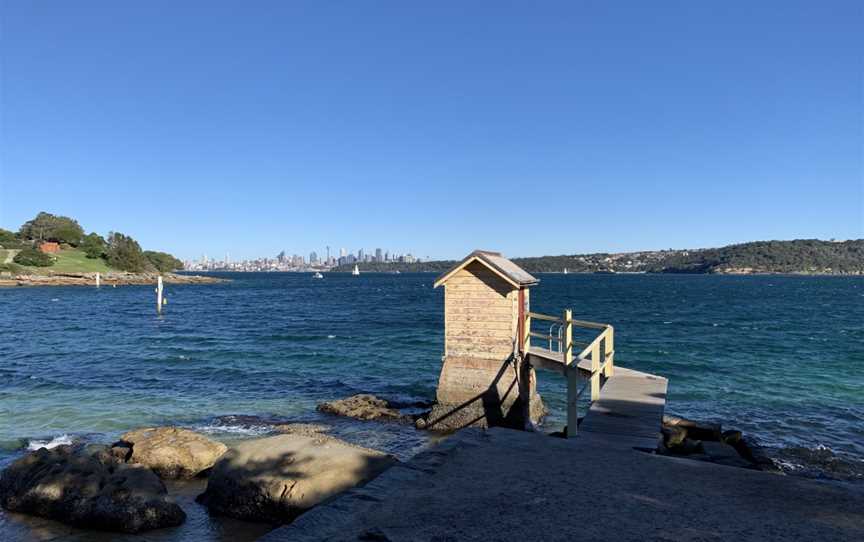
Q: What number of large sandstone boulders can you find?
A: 3